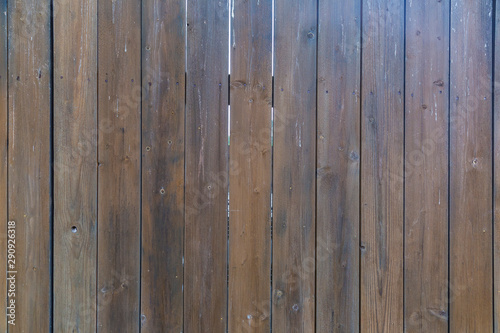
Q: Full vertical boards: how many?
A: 11